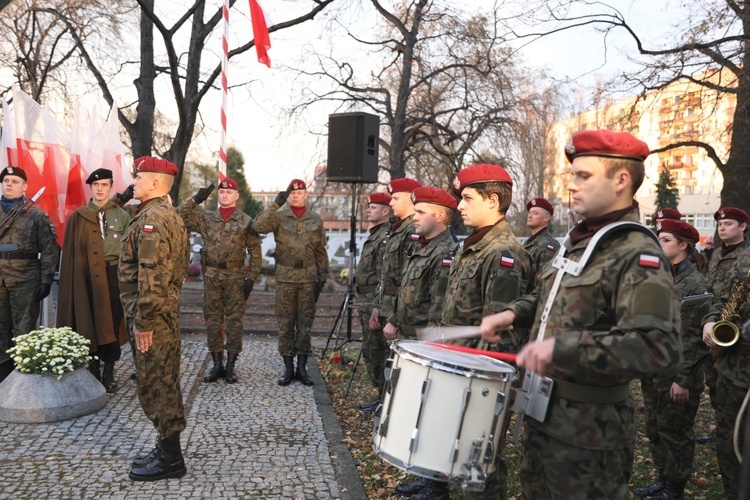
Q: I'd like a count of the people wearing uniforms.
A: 15